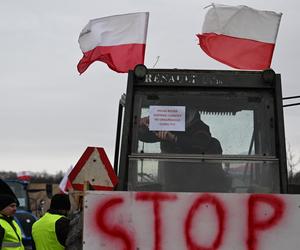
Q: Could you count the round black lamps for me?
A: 2